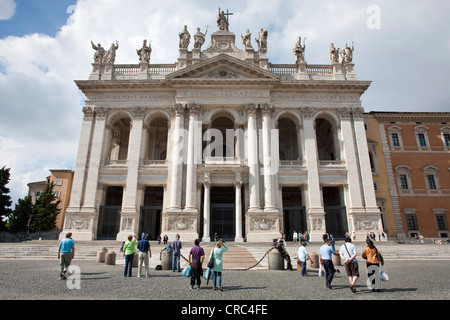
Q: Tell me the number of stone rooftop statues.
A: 11